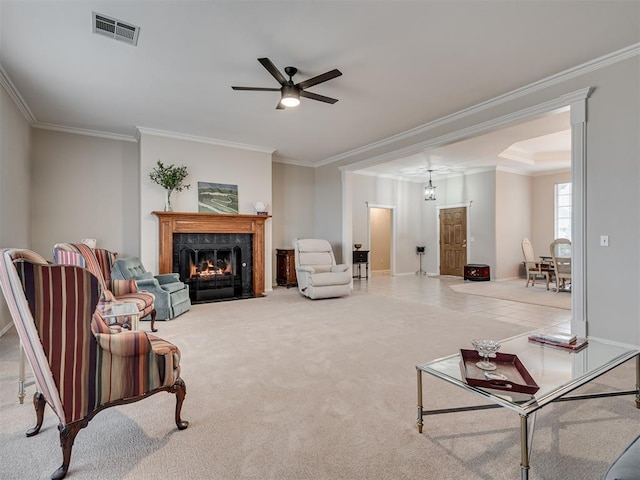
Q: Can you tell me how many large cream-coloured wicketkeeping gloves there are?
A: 0